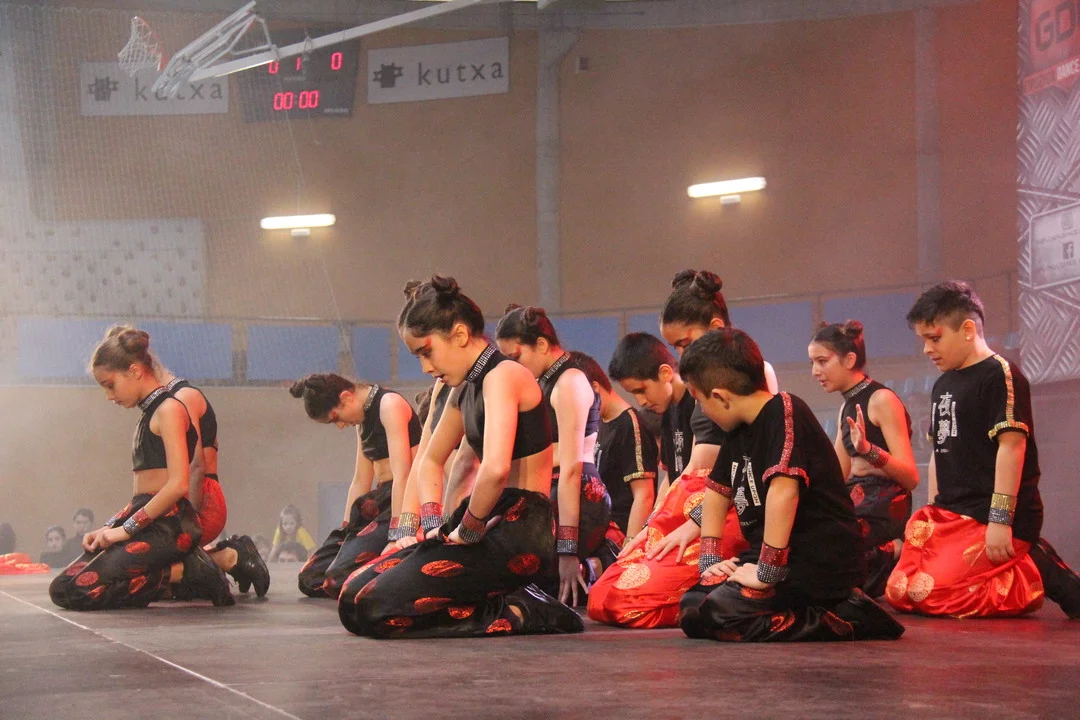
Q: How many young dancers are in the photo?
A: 12